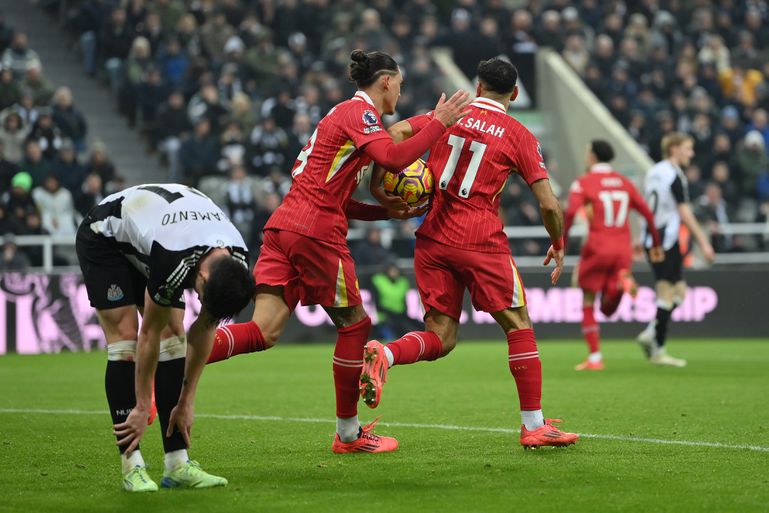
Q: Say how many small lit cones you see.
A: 0